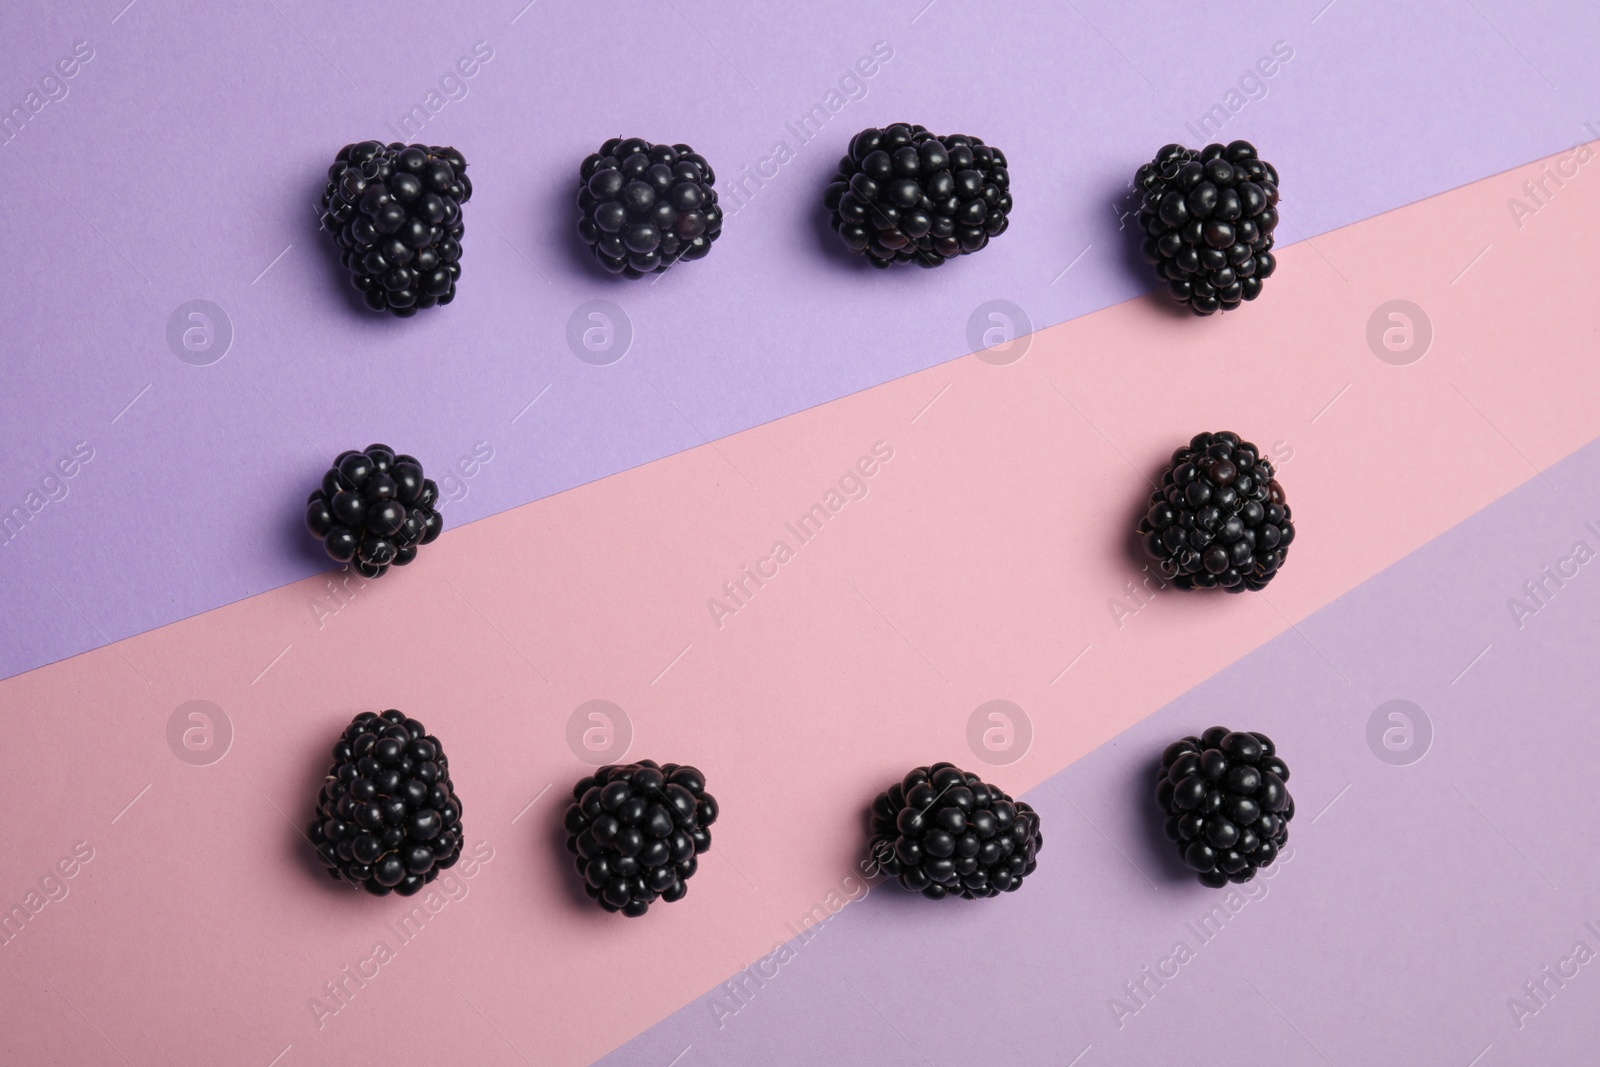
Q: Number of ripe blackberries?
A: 10